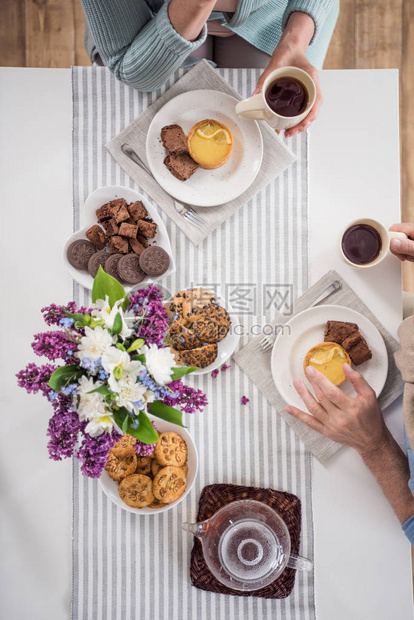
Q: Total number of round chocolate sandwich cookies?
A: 5